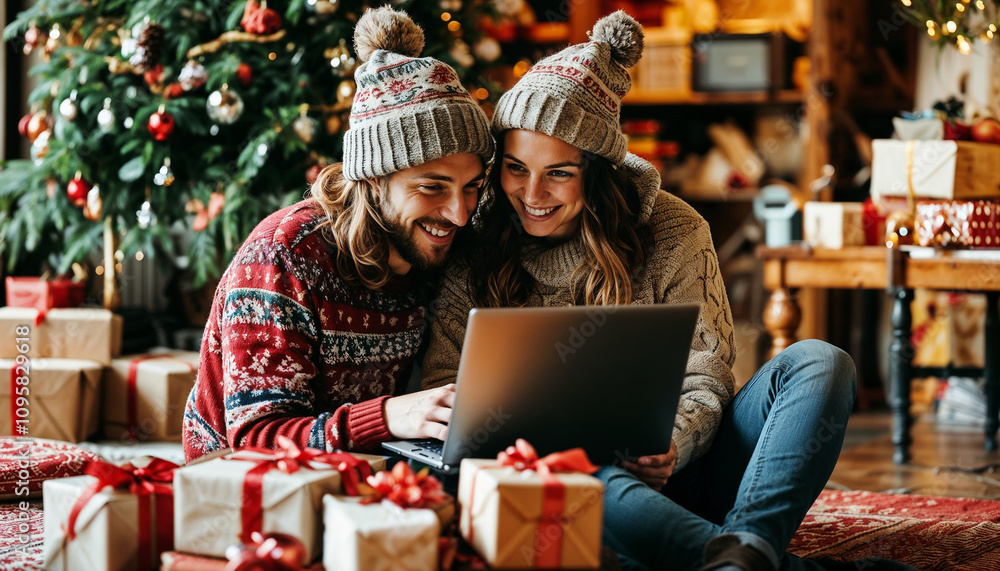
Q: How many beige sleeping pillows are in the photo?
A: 0